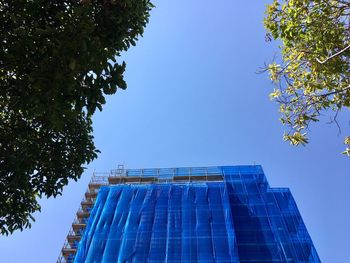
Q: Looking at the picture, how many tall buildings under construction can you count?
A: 1